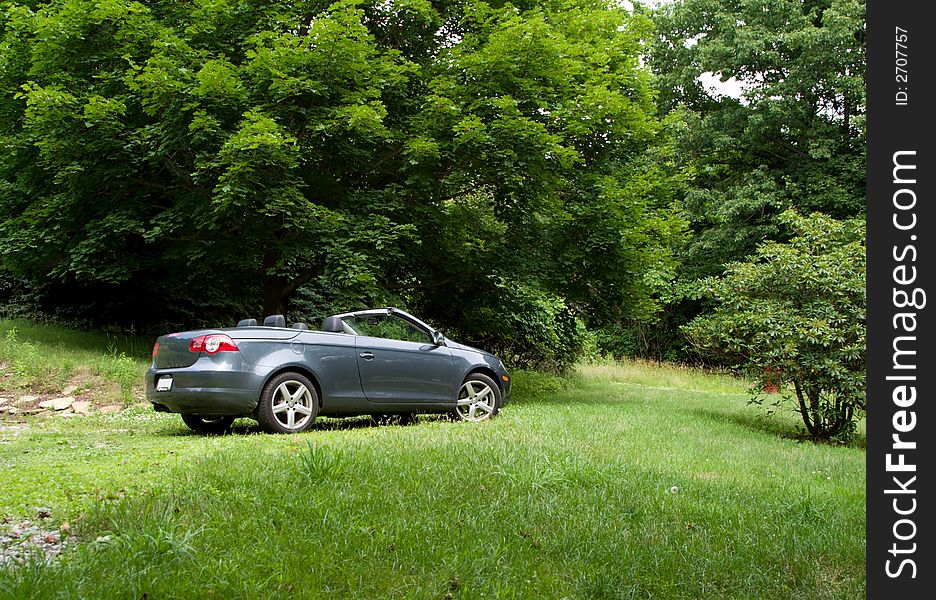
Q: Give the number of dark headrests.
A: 4